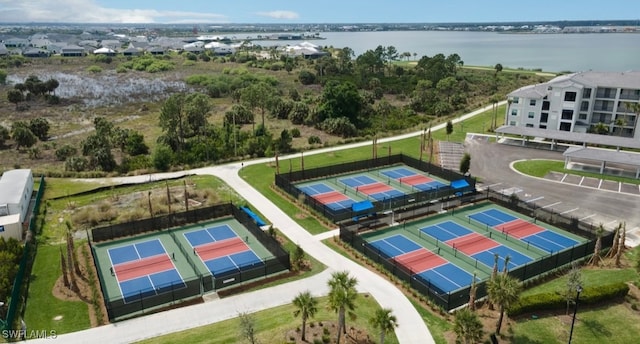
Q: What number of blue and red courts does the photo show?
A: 8